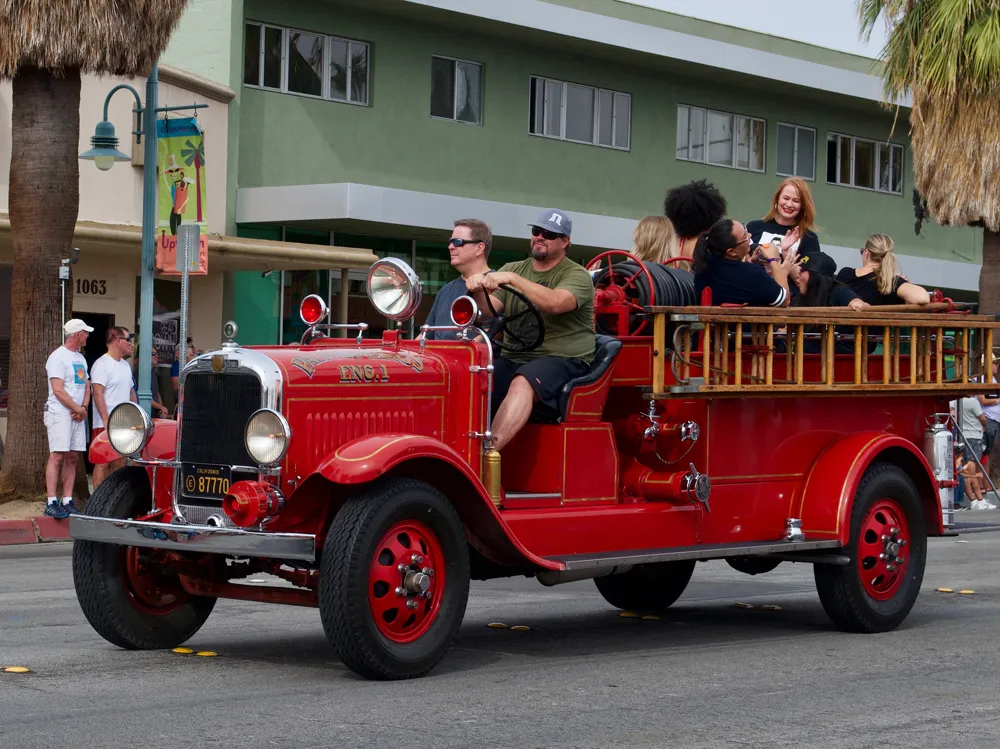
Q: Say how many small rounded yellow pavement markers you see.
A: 11